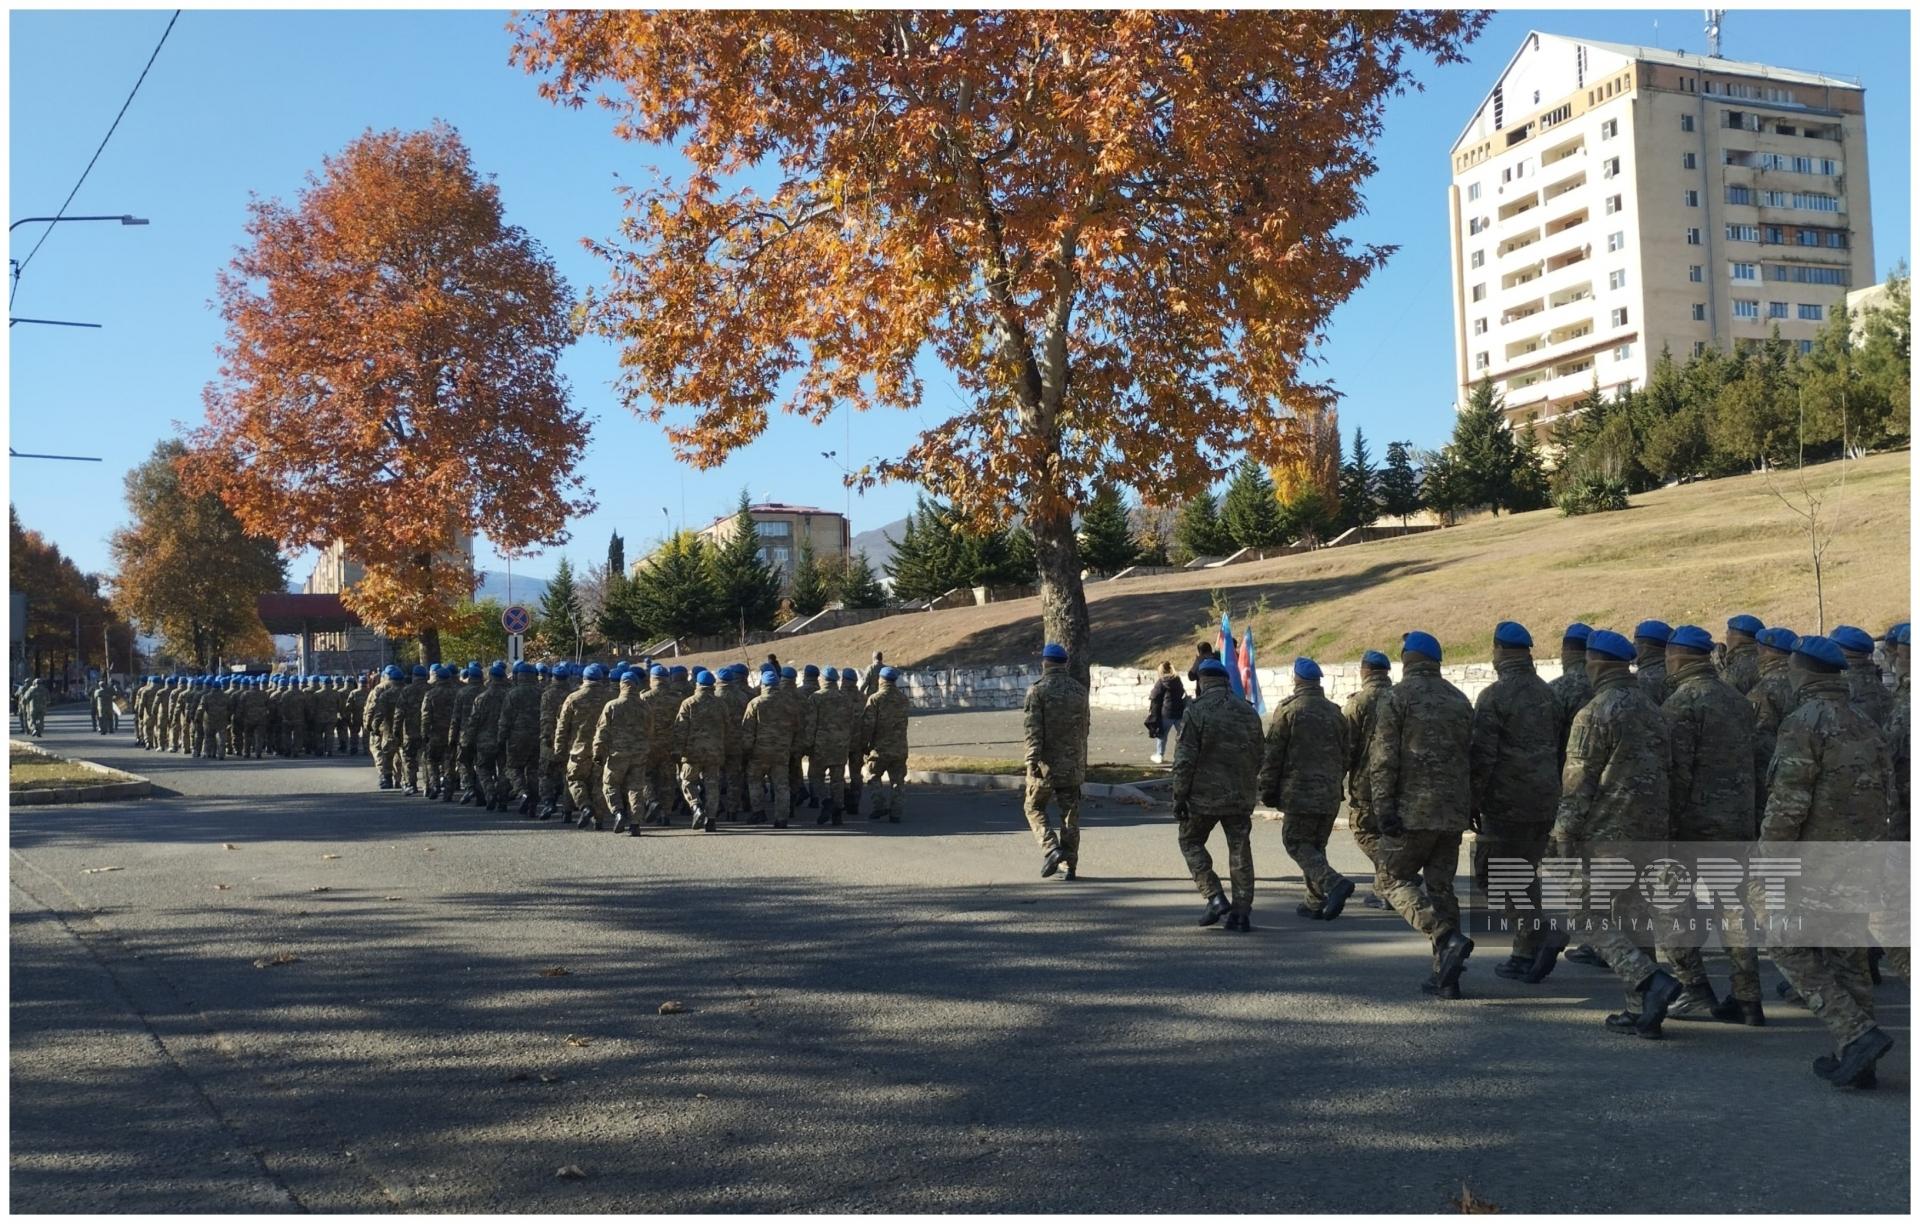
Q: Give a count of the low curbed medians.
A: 2